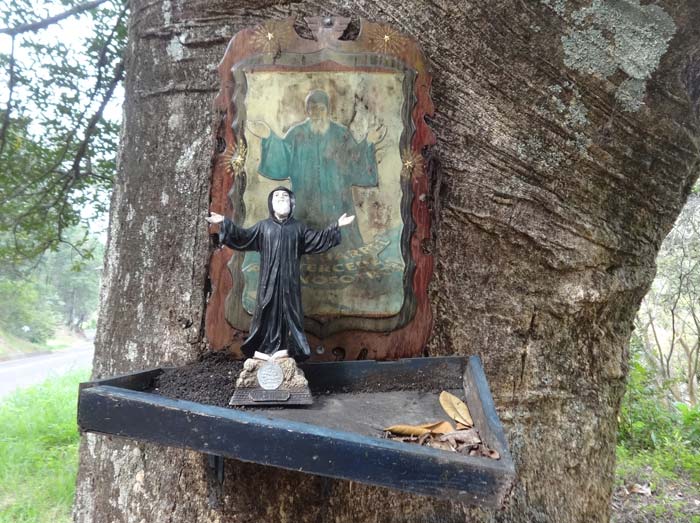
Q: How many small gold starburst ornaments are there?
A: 4